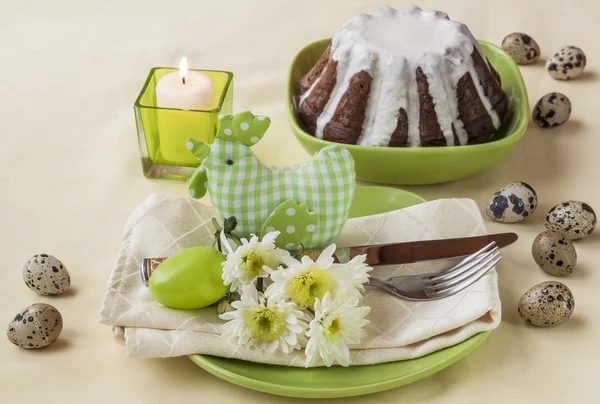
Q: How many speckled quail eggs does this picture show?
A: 9